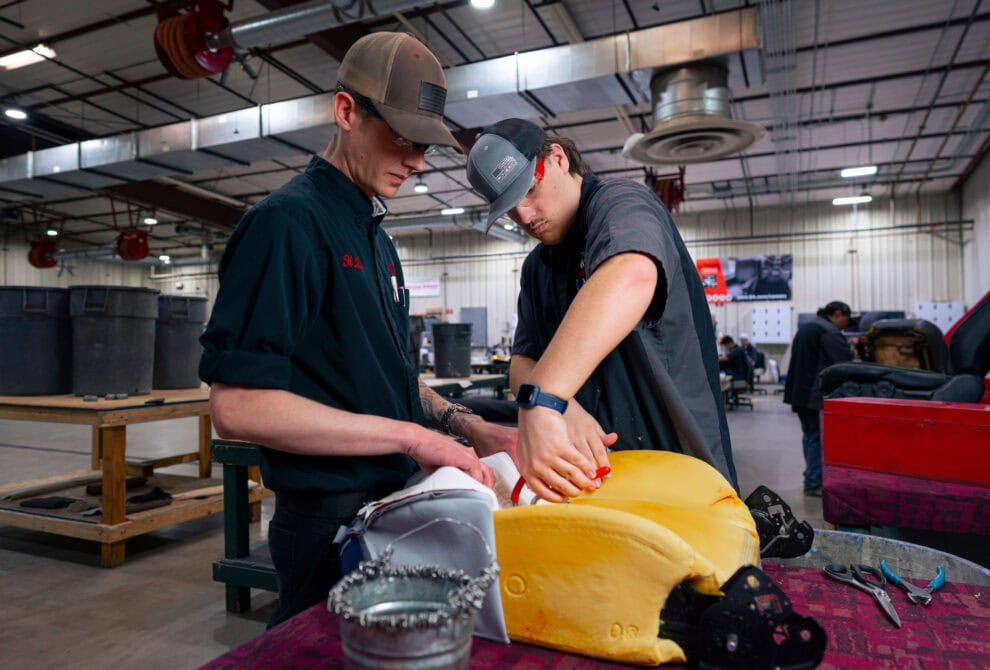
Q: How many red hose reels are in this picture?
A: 4